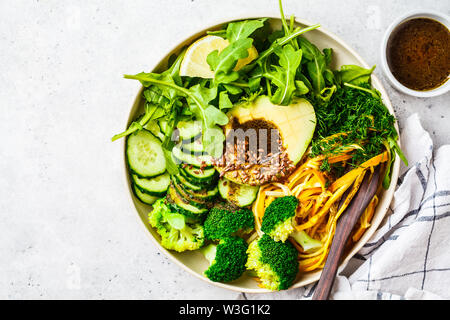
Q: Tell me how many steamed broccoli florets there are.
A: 5